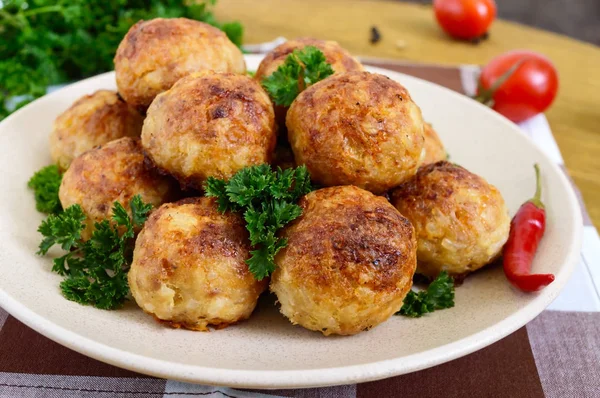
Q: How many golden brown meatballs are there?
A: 10